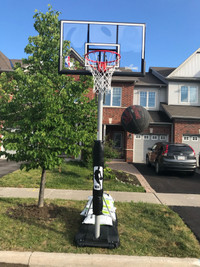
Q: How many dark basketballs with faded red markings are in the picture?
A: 1